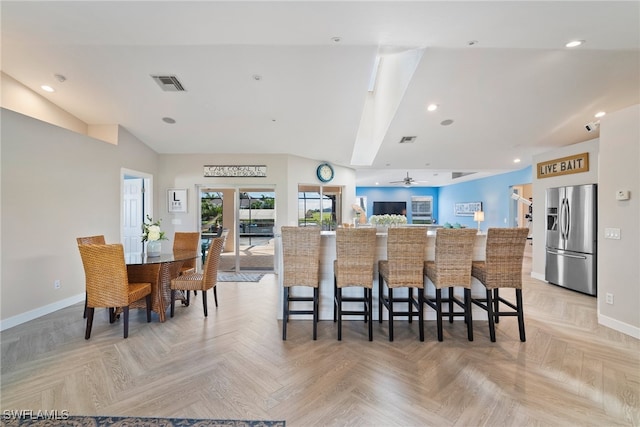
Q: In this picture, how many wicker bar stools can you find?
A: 5